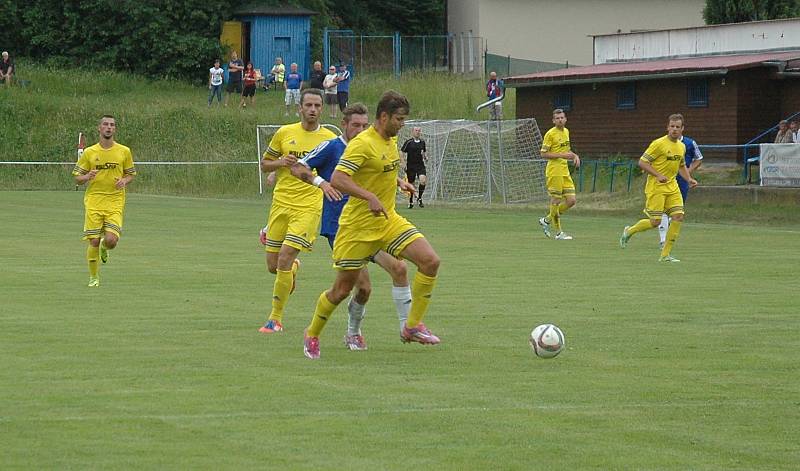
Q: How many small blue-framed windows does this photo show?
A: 3